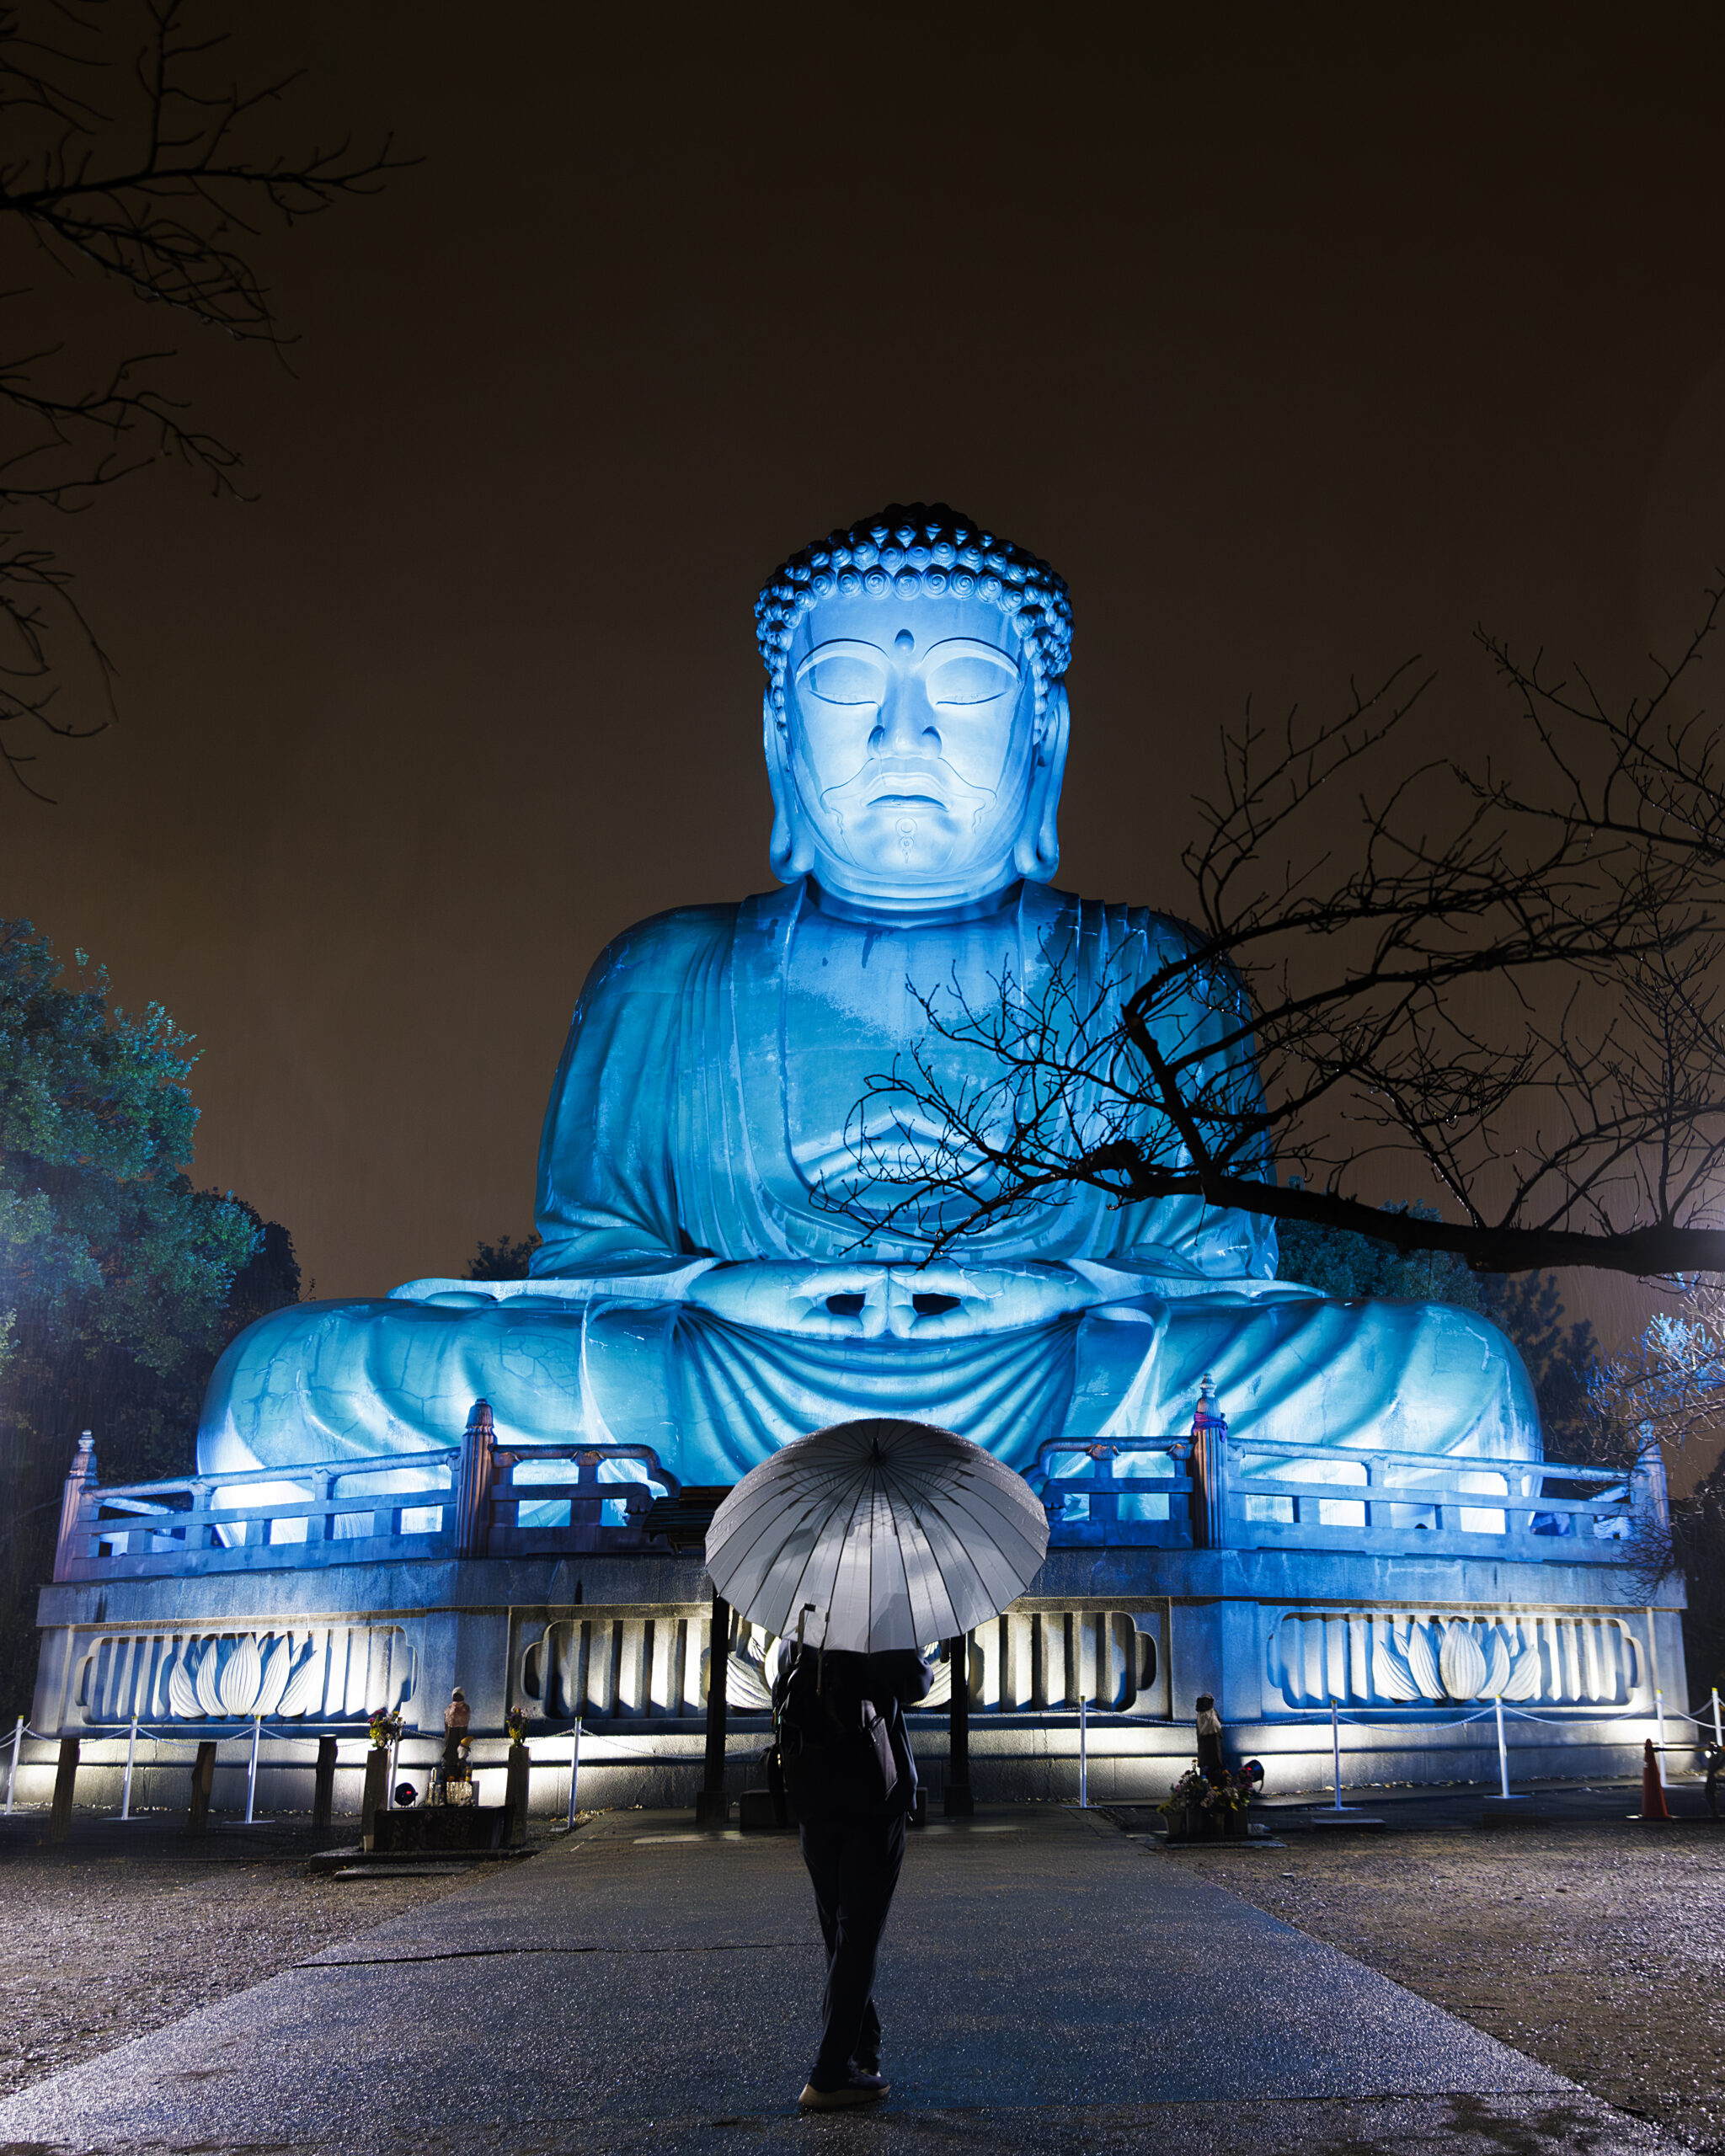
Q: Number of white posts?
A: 10